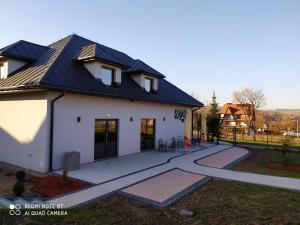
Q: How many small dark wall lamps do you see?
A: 3